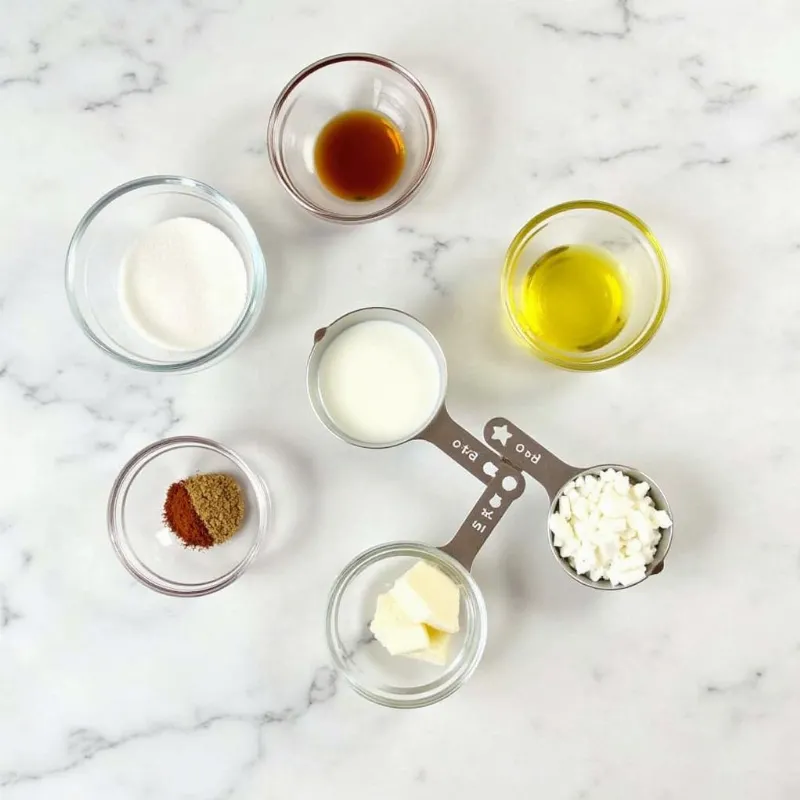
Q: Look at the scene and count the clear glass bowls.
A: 5